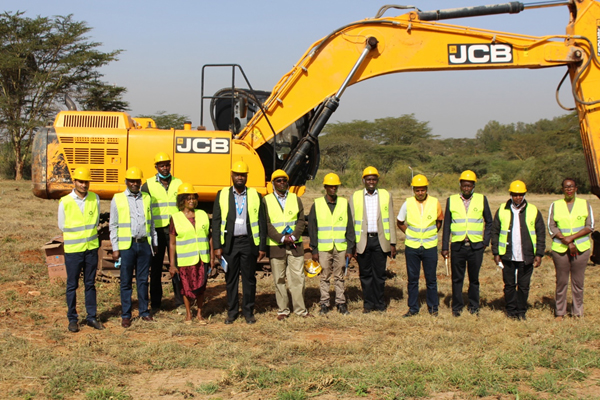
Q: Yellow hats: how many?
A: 12